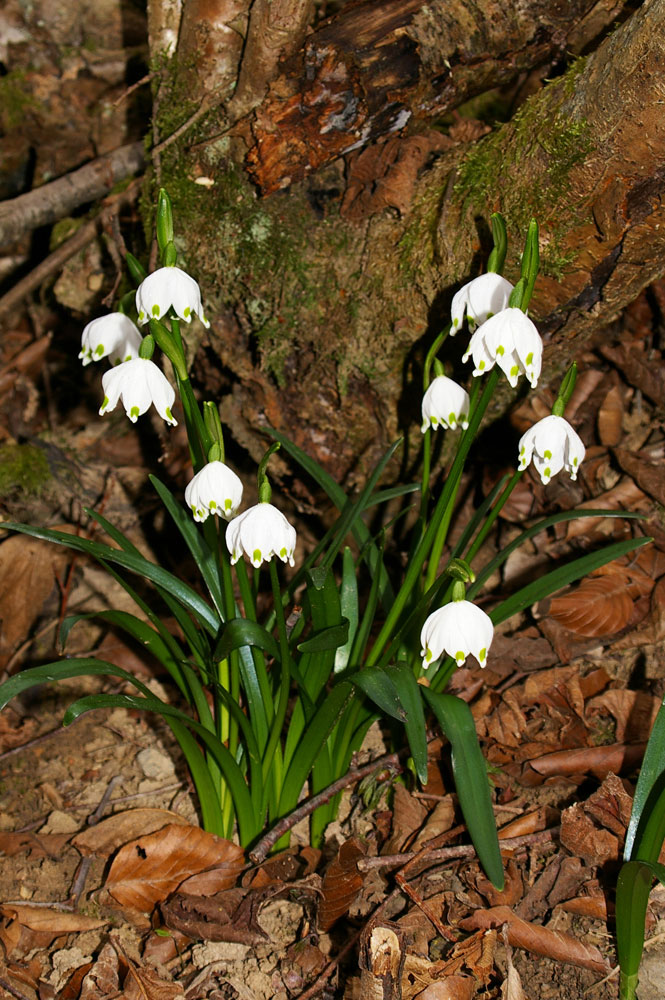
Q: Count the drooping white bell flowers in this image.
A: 10